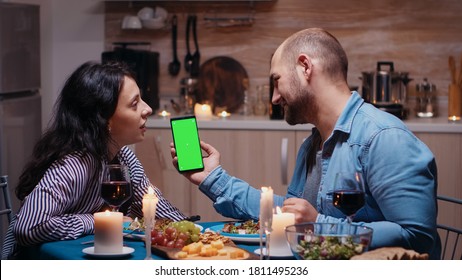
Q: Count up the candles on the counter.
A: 4